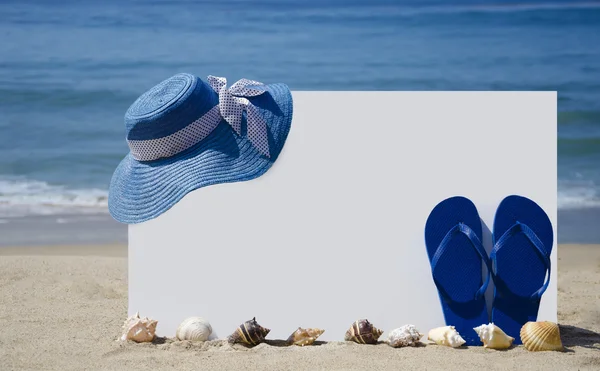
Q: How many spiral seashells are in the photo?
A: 7